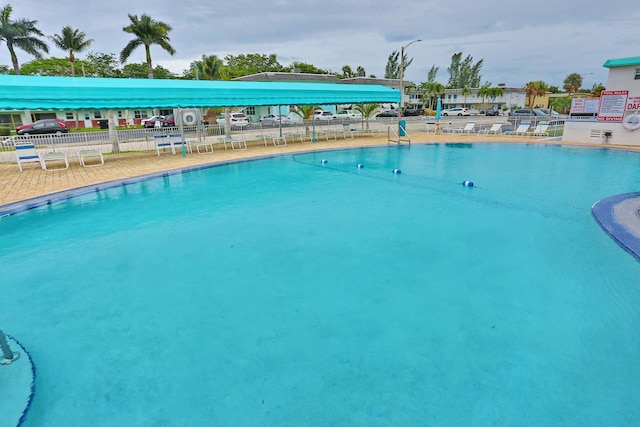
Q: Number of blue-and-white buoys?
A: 4